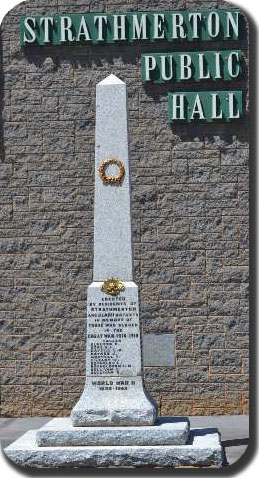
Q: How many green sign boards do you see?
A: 3